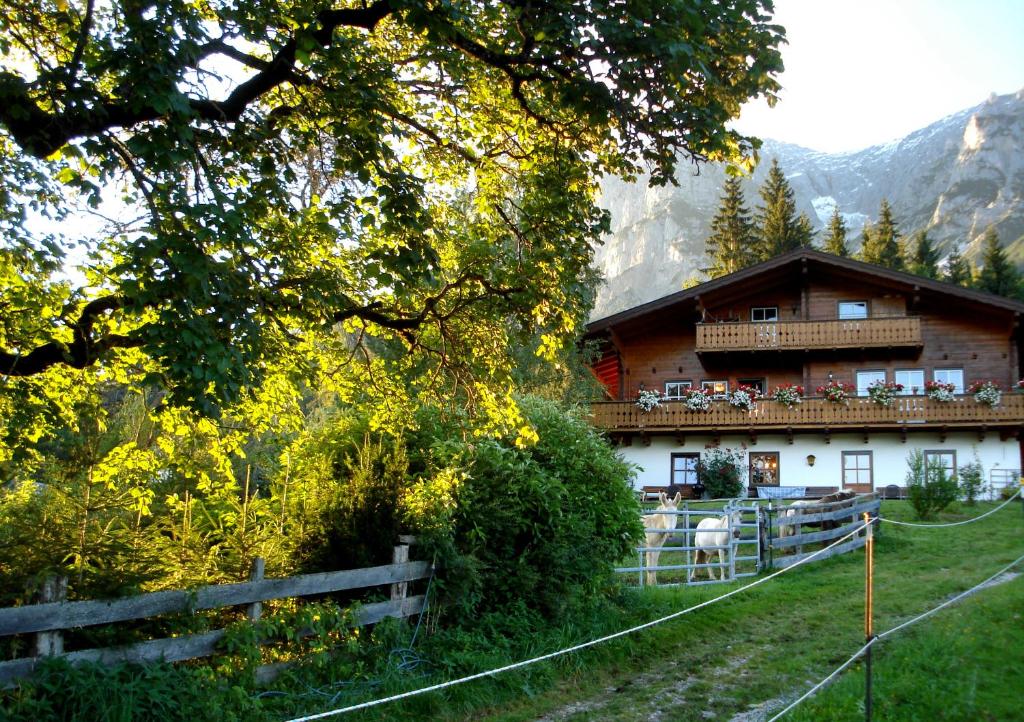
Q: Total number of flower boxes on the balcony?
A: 8